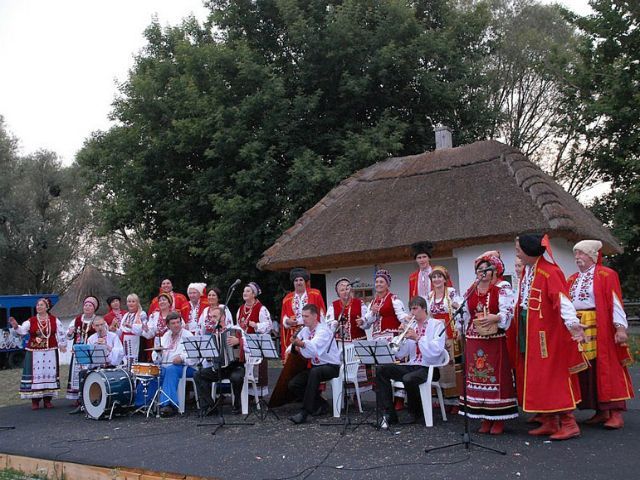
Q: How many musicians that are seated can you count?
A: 5